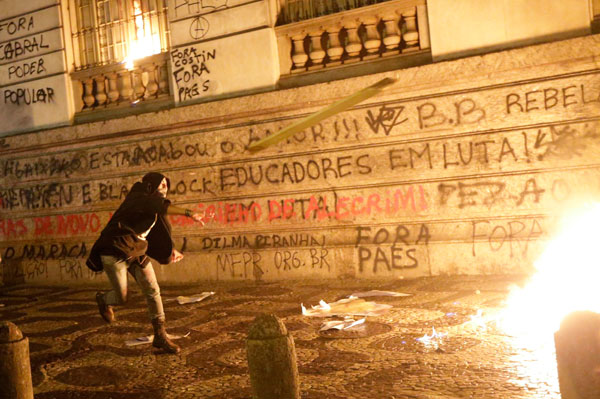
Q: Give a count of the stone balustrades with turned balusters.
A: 2